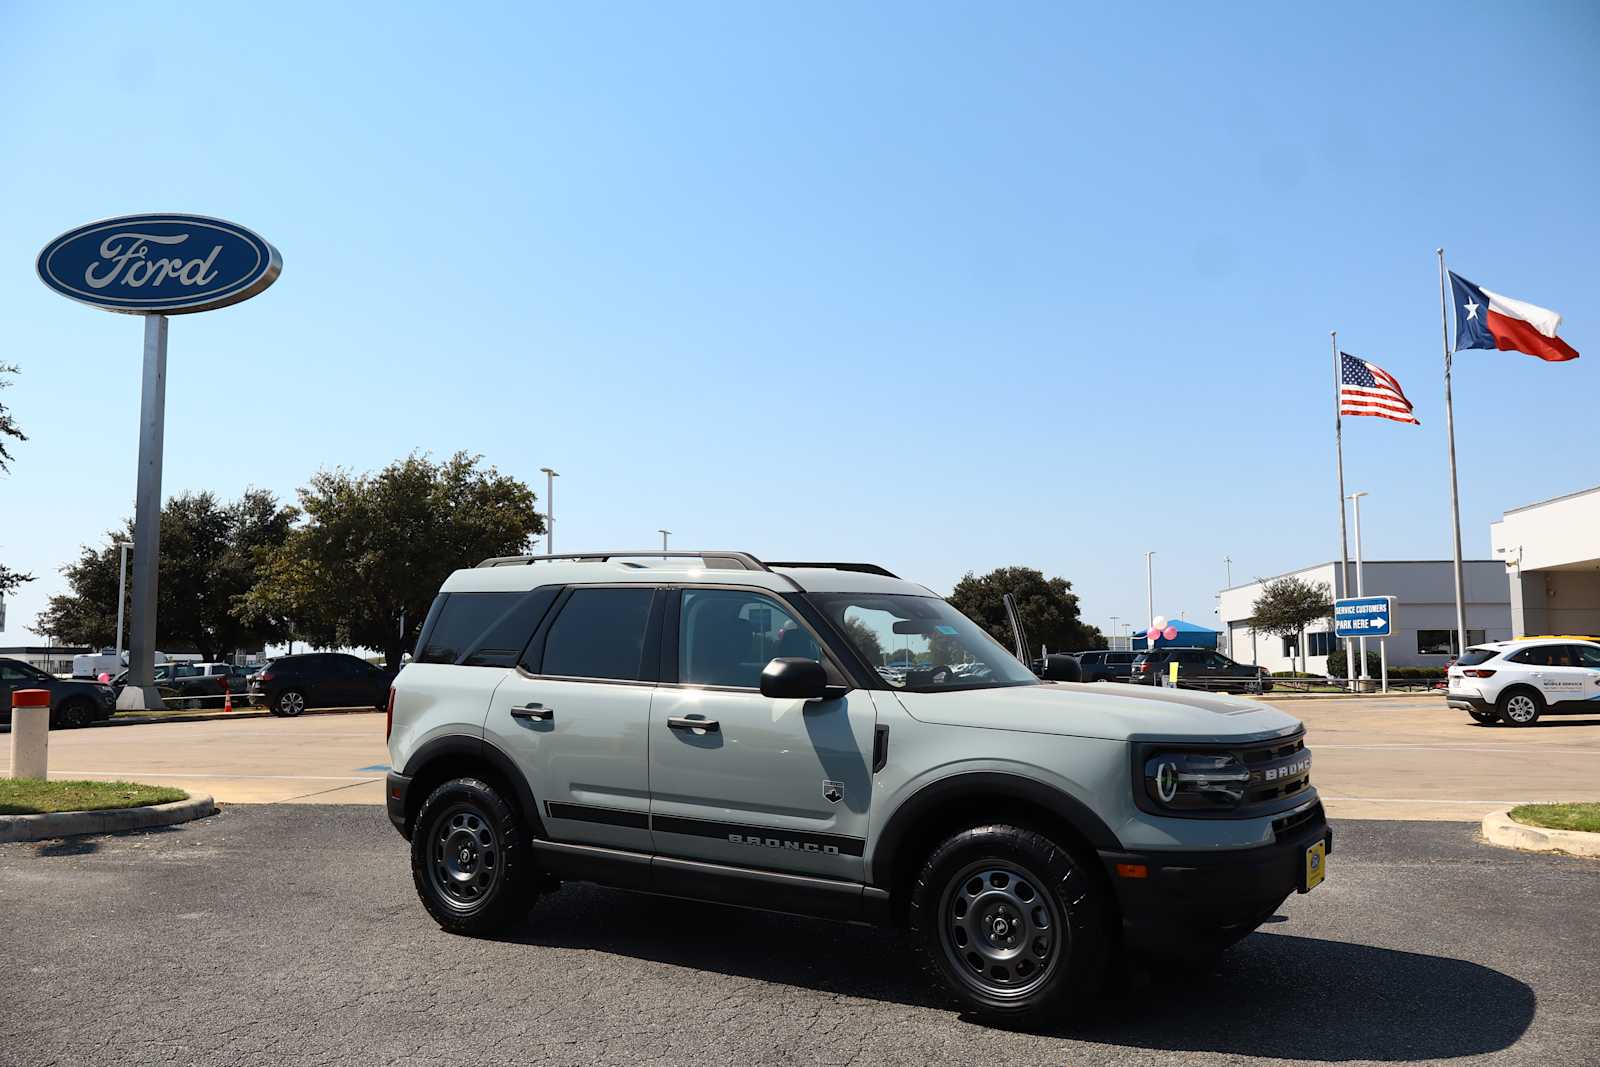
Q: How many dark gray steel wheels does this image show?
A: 2